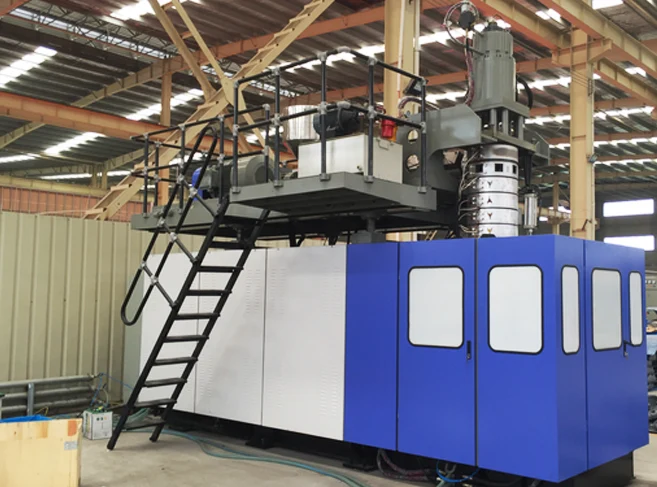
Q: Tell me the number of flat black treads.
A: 10